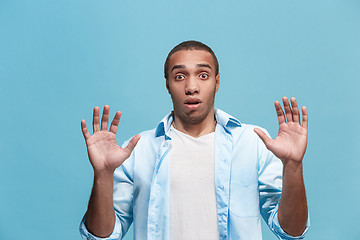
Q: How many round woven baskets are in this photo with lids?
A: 0